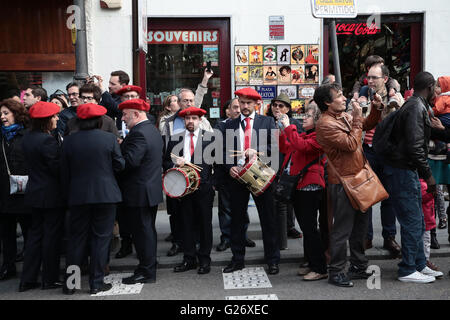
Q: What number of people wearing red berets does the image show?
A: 6